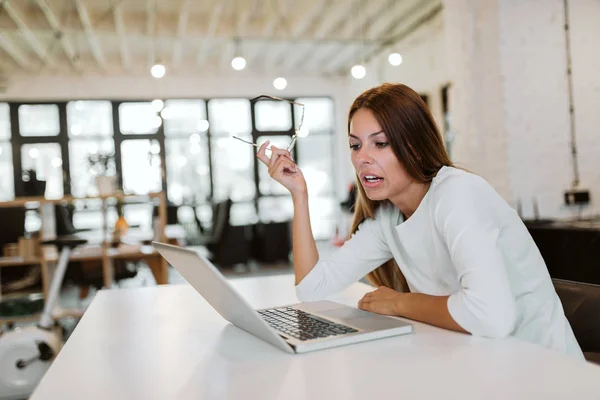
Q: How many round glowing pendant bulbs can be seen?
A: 5